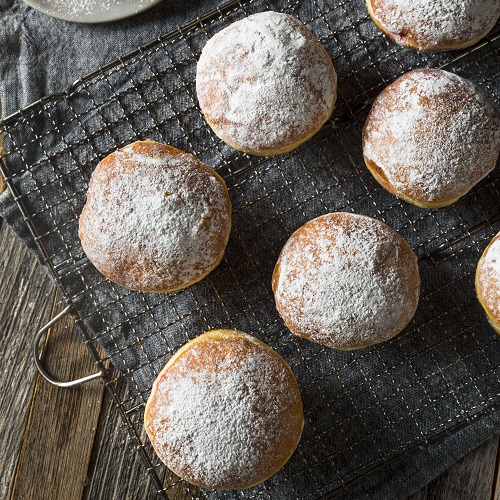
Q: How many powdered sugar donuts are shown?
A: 7